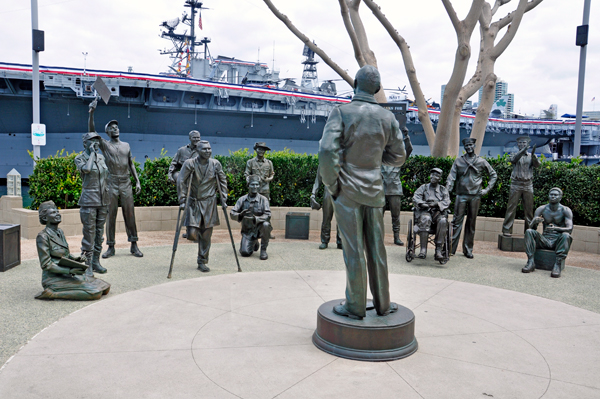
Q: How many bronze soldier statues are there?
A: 14